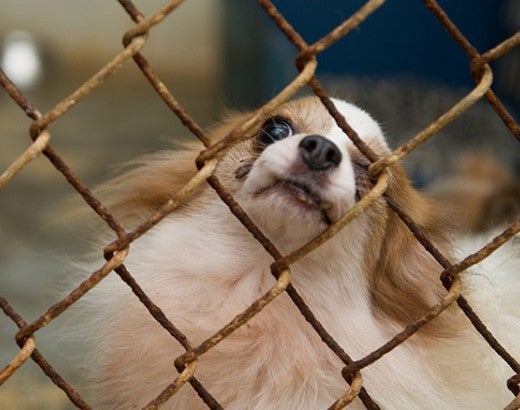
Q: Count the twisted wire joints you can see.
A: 13